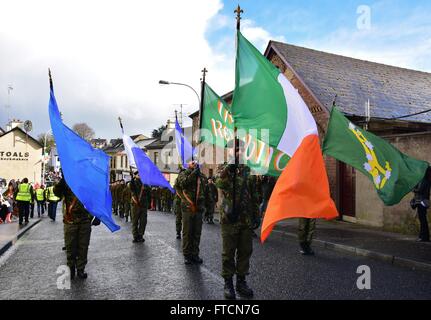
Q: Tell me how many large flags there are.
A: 6